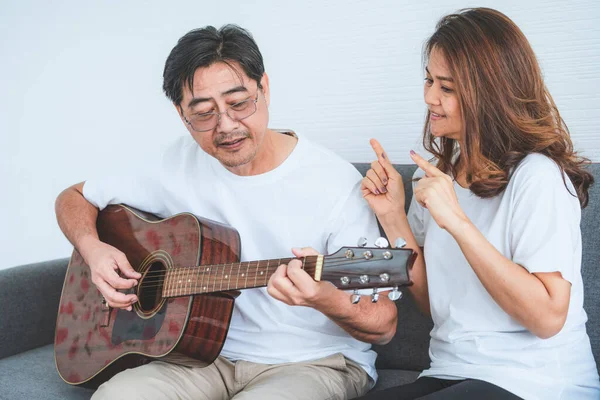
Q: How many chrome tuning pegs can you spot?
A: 6